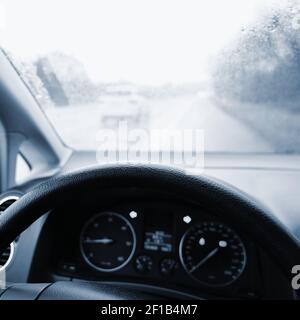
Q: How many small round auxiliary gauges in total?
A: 2